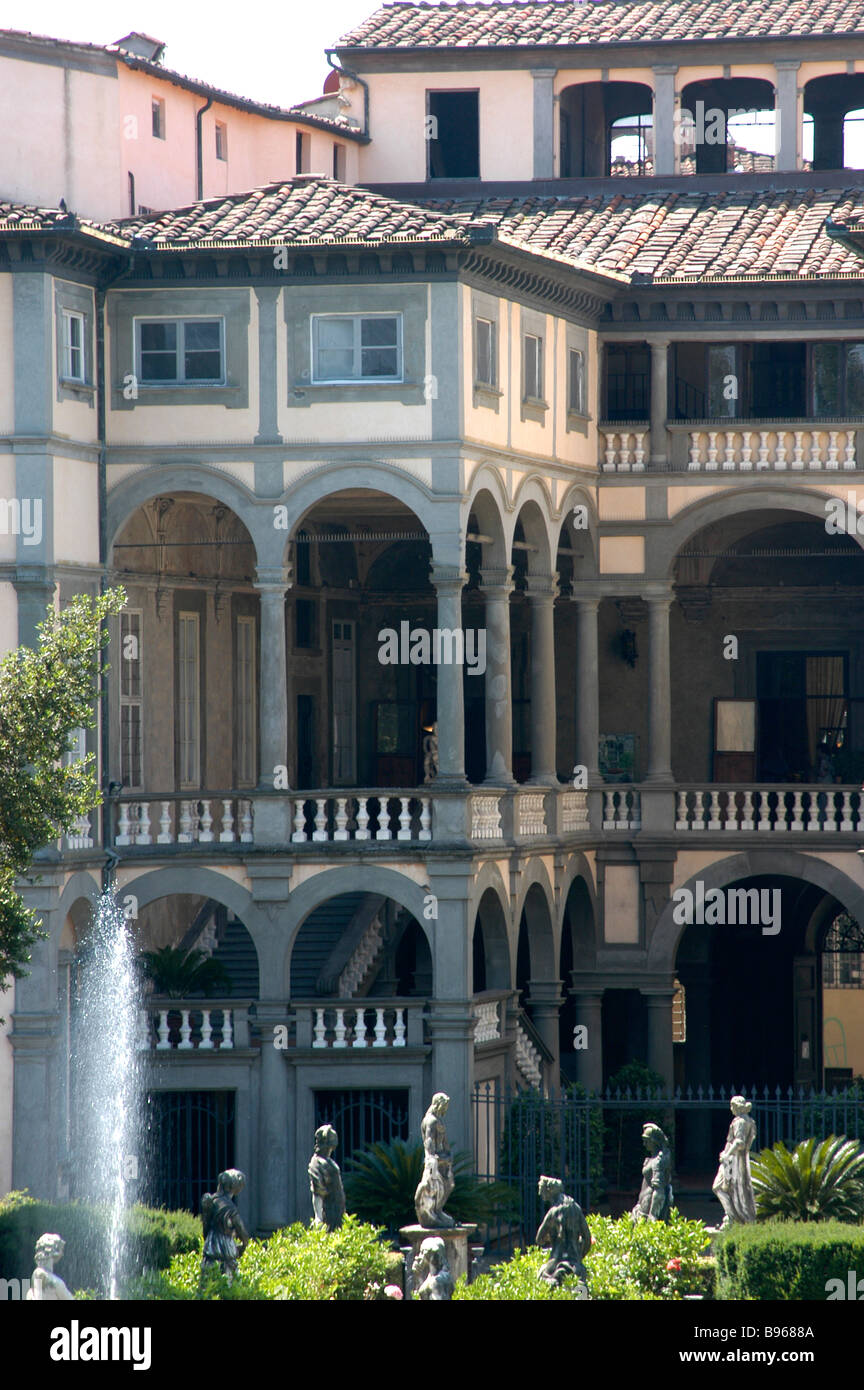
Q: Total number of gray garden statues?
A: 8